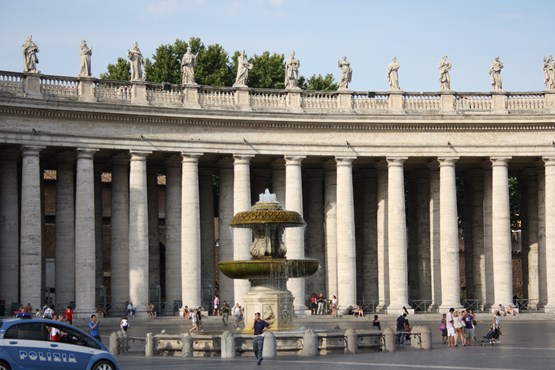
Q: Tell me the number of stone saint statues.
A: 11